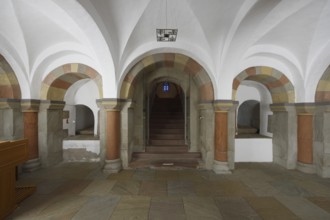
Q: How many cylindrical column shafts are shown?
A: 4